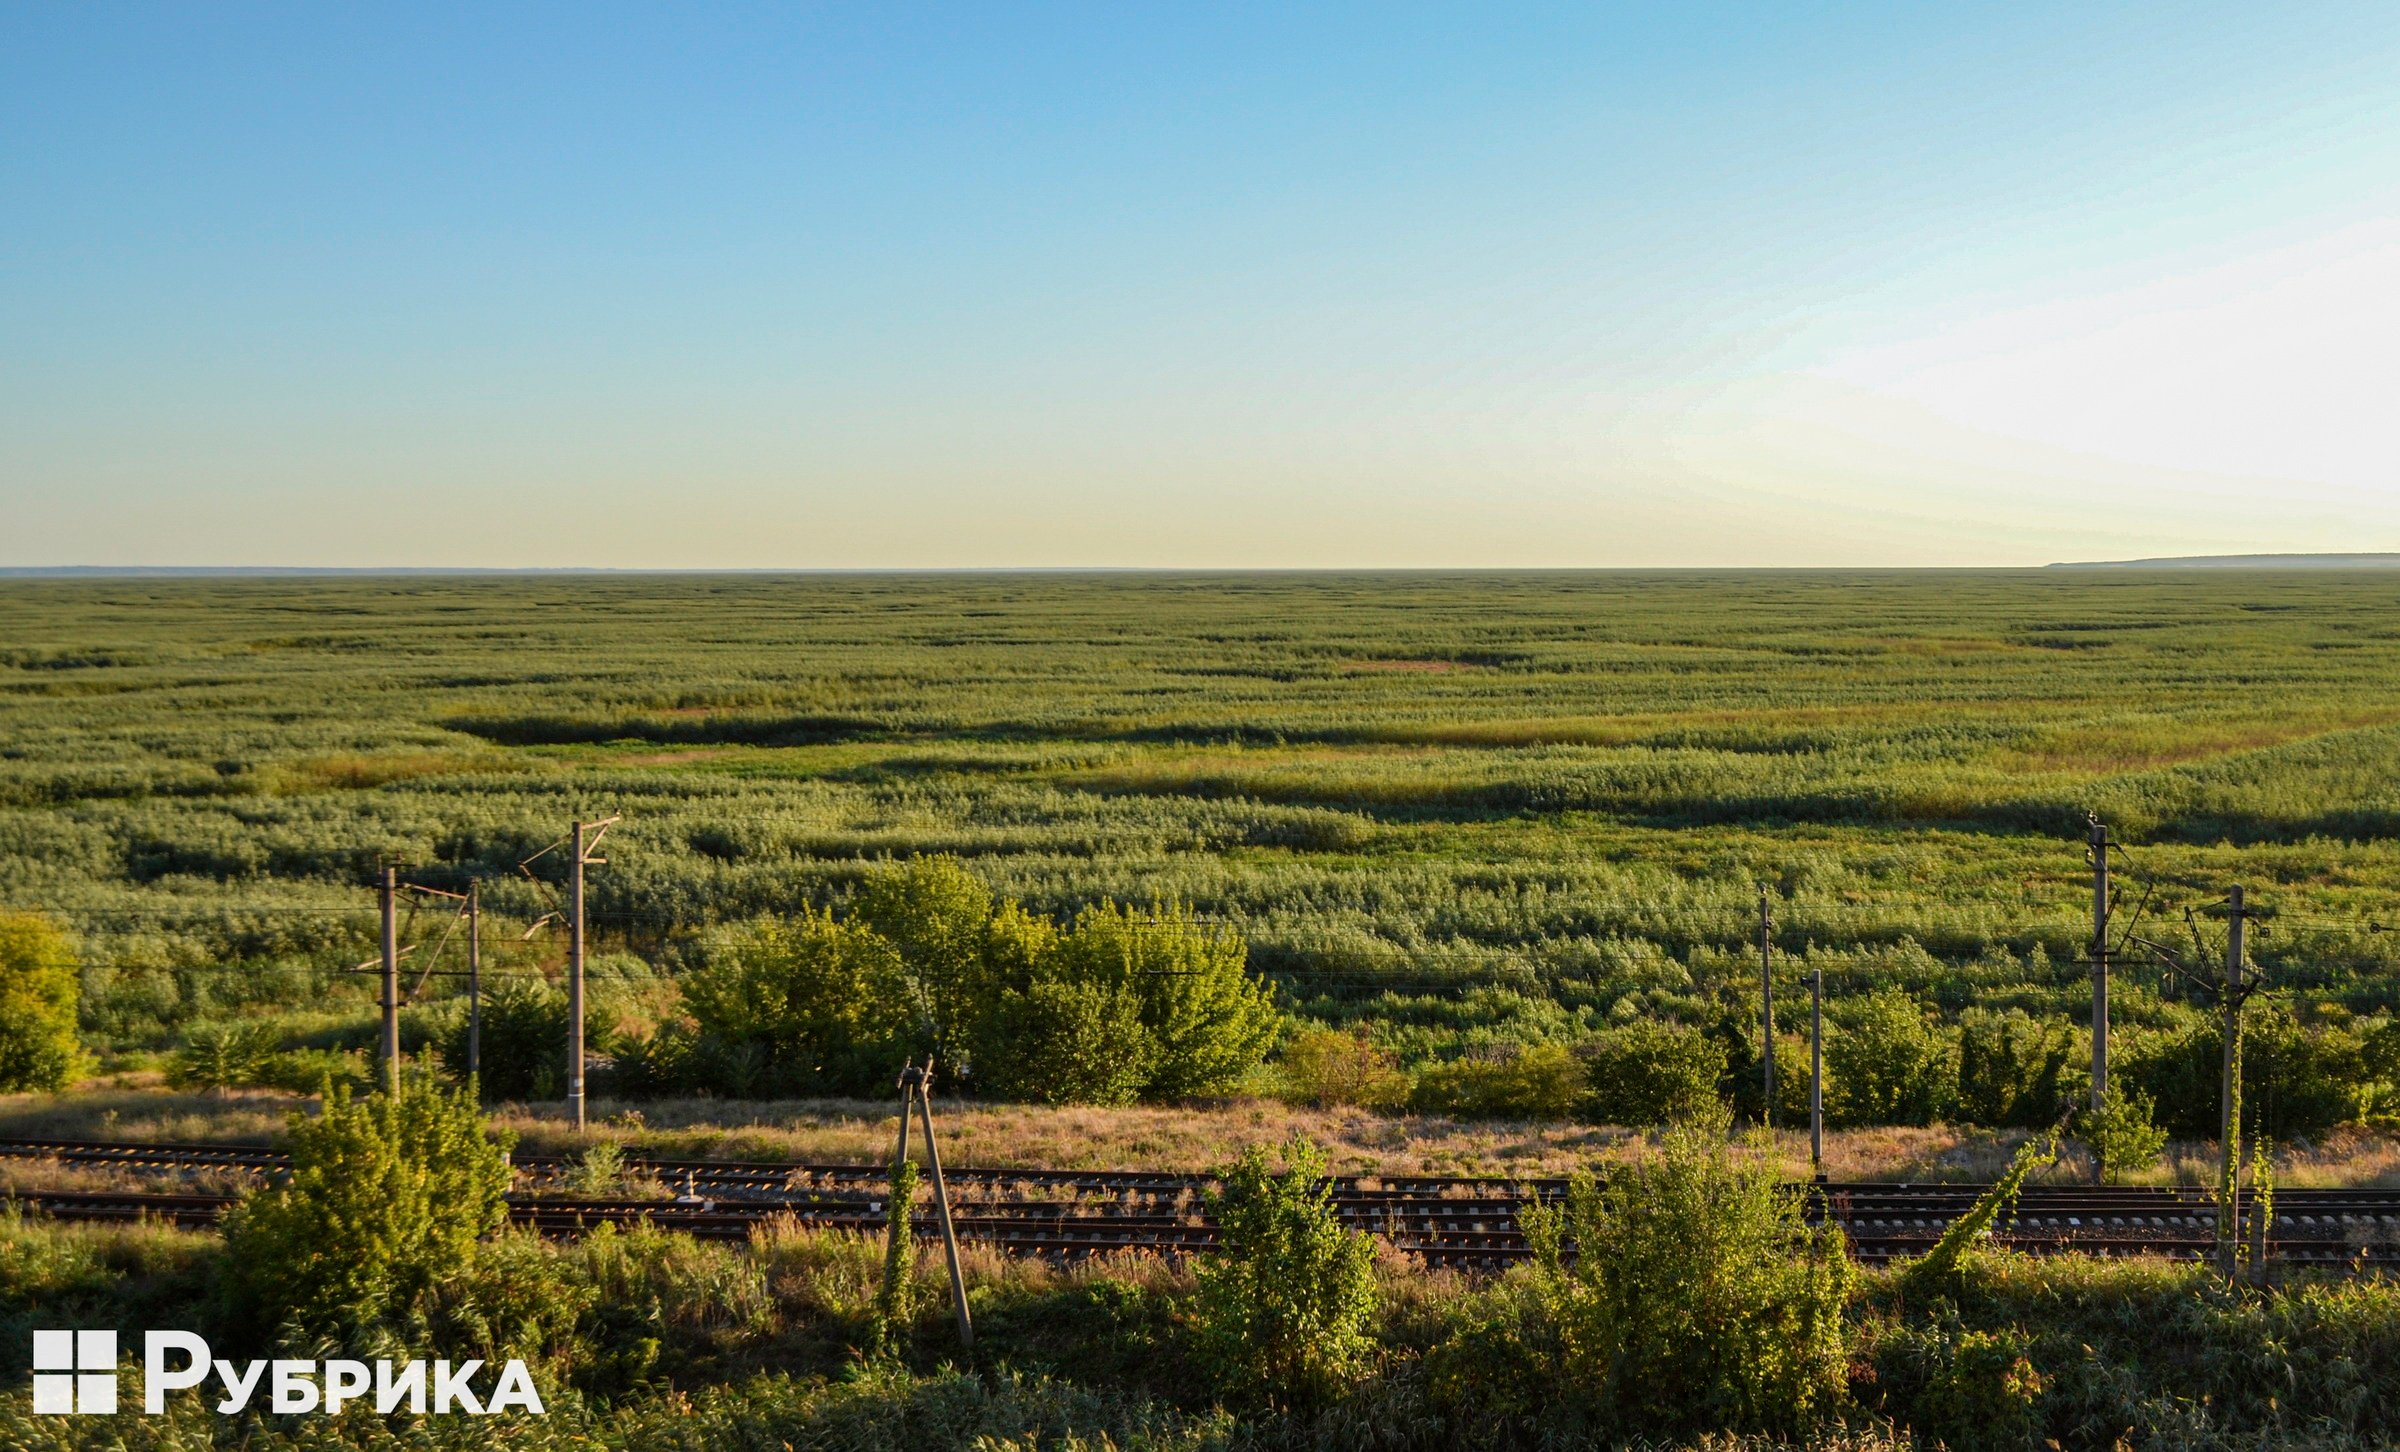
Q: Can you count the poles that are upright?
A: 7